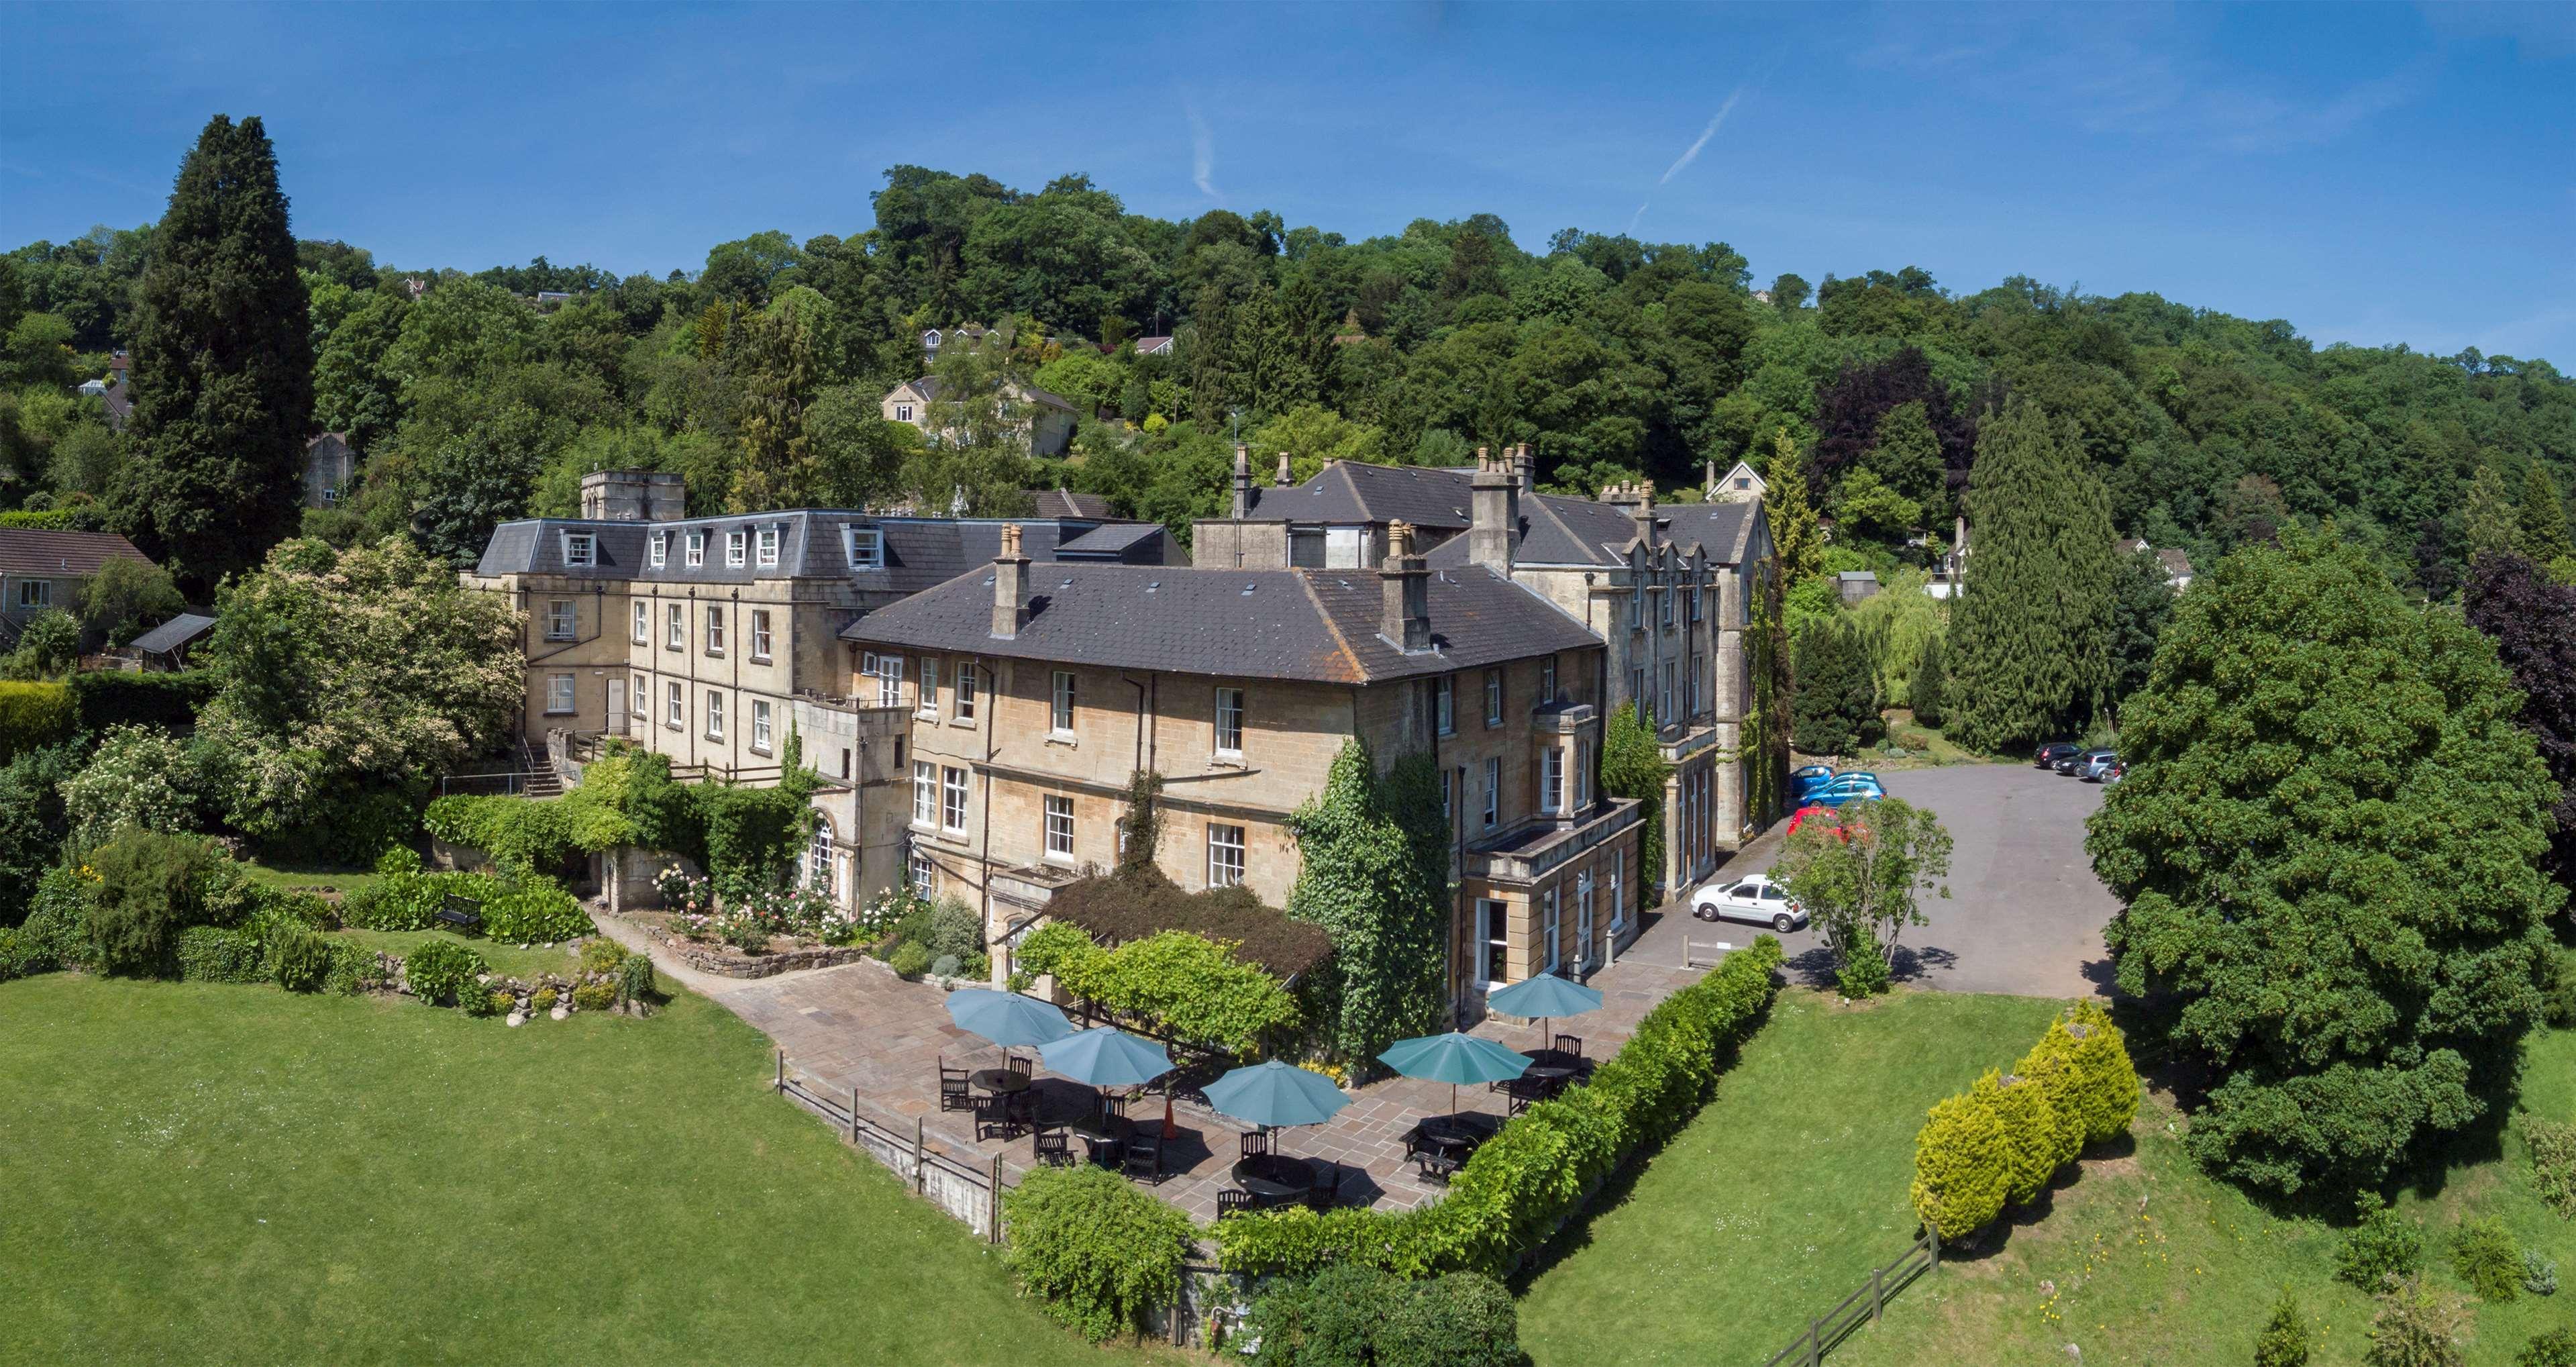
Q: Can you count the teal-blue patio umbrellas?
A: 5